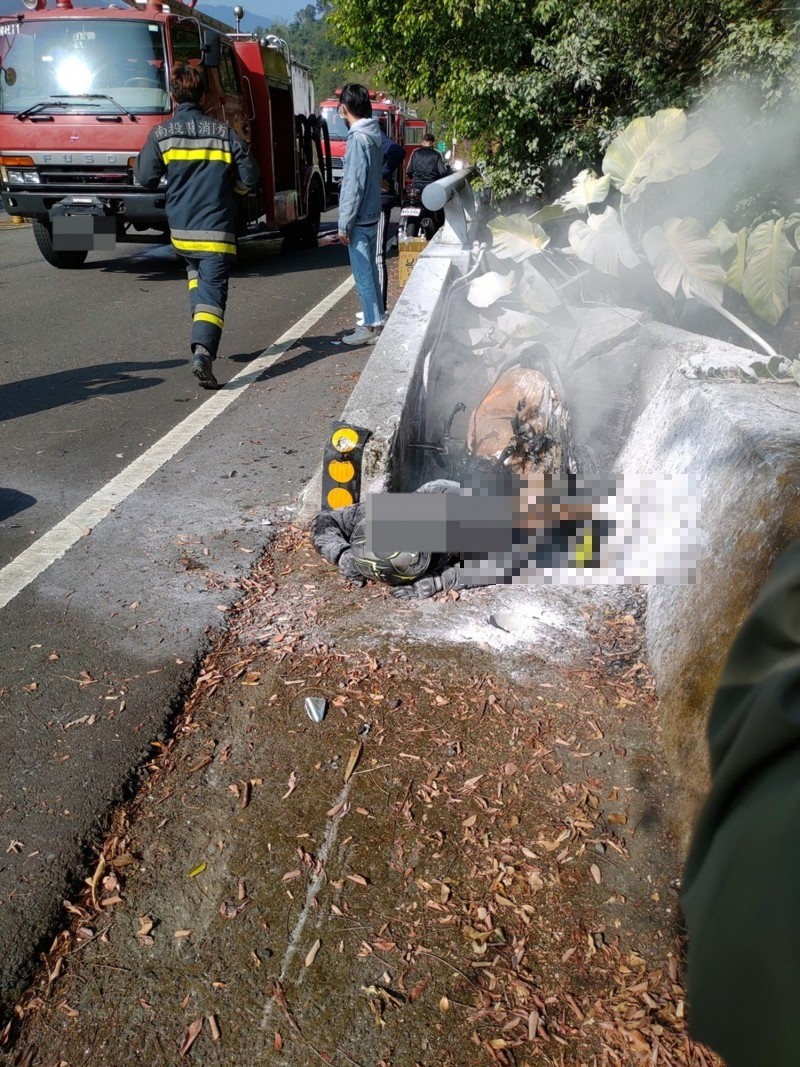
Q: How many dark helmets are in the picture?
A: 1